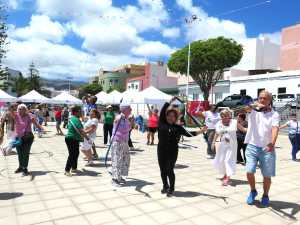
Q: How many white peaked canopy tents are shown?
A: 7